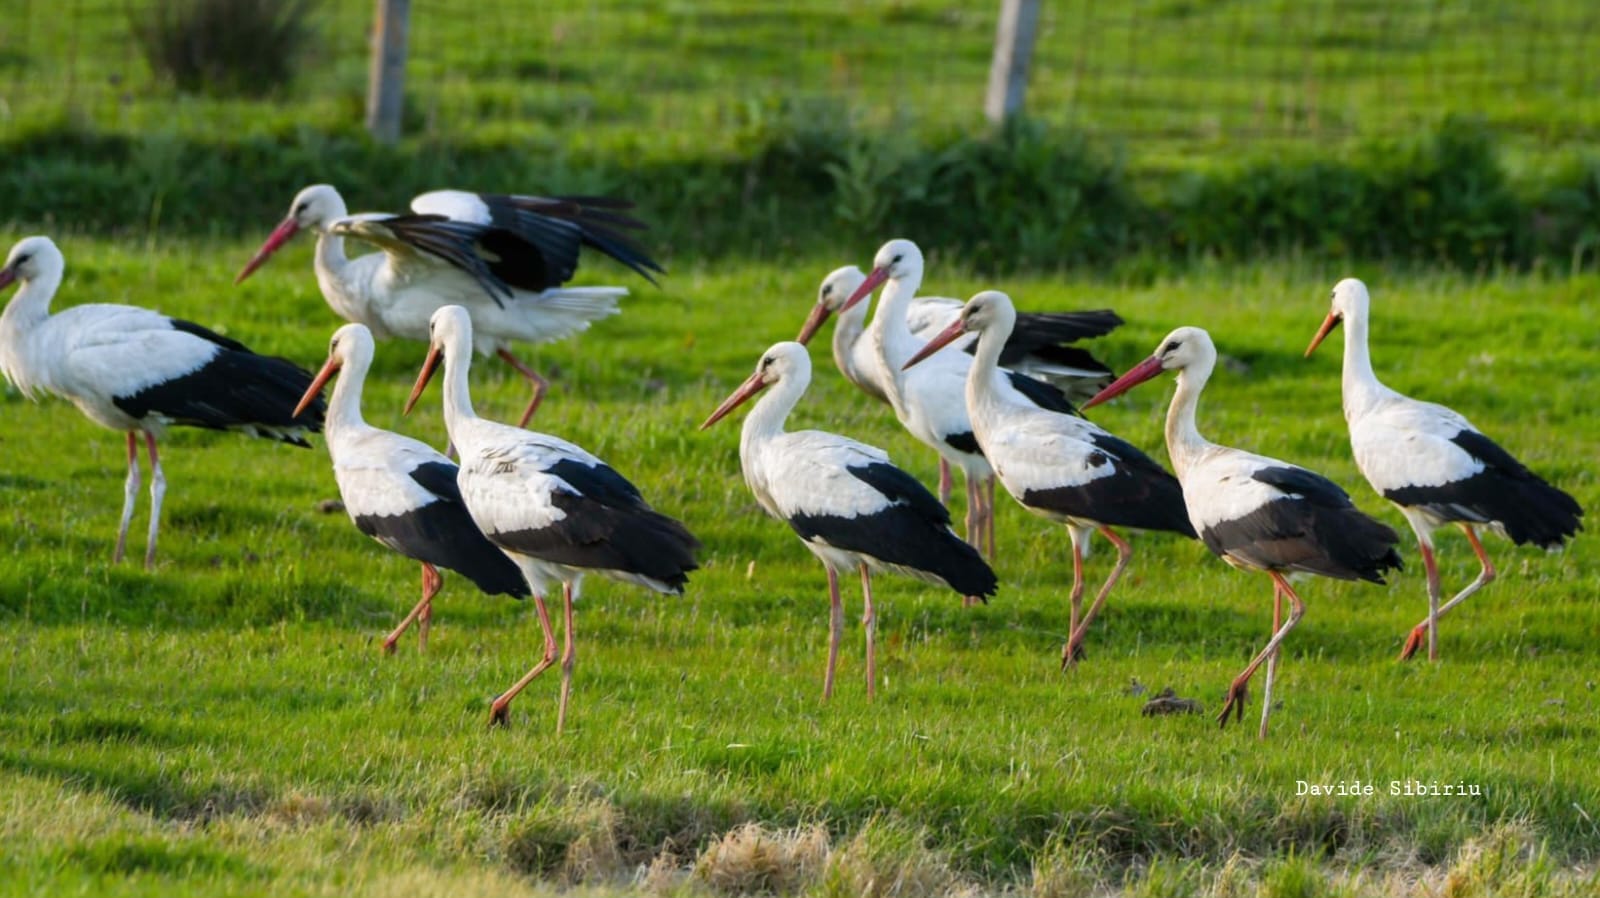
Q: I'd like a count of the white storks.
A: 10